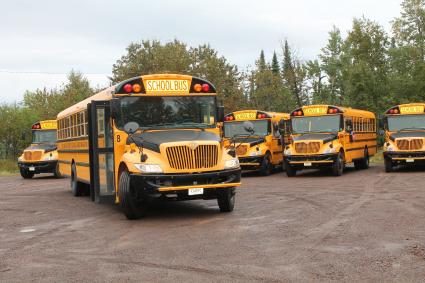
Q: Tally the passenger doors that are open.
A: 1